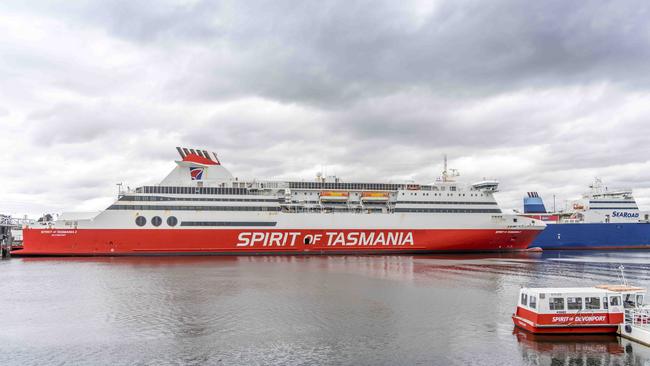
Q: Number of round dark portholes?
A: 3